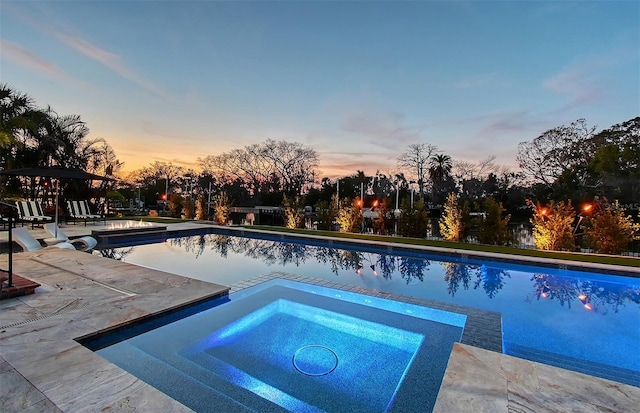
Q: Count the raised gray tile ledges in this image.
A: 1